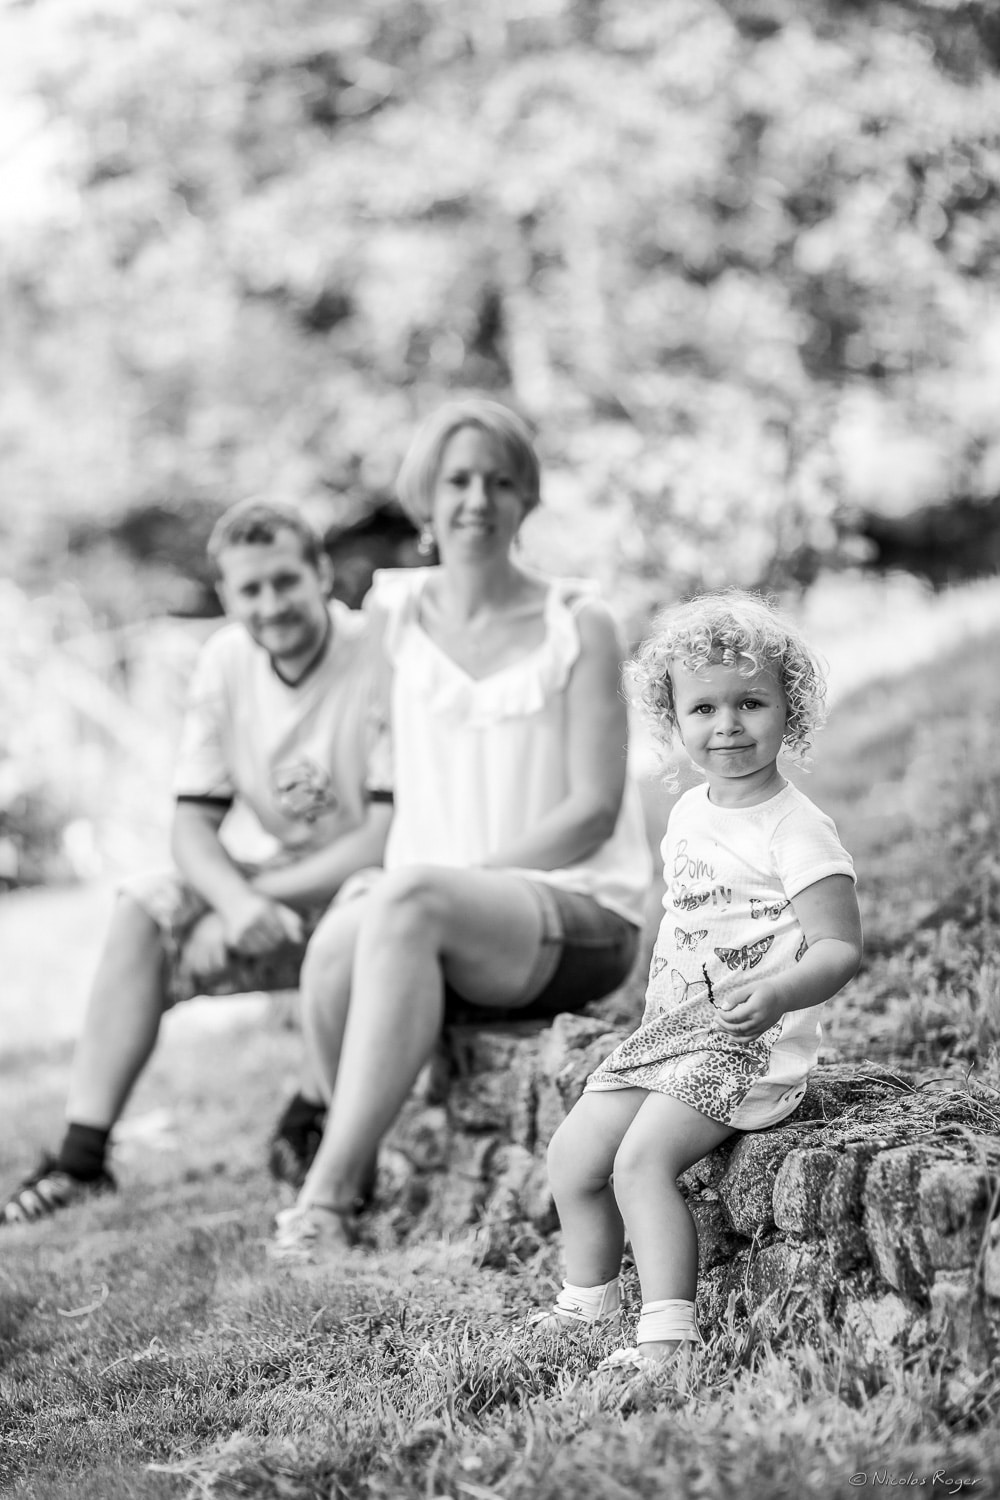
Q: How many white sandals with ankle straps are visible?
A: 2